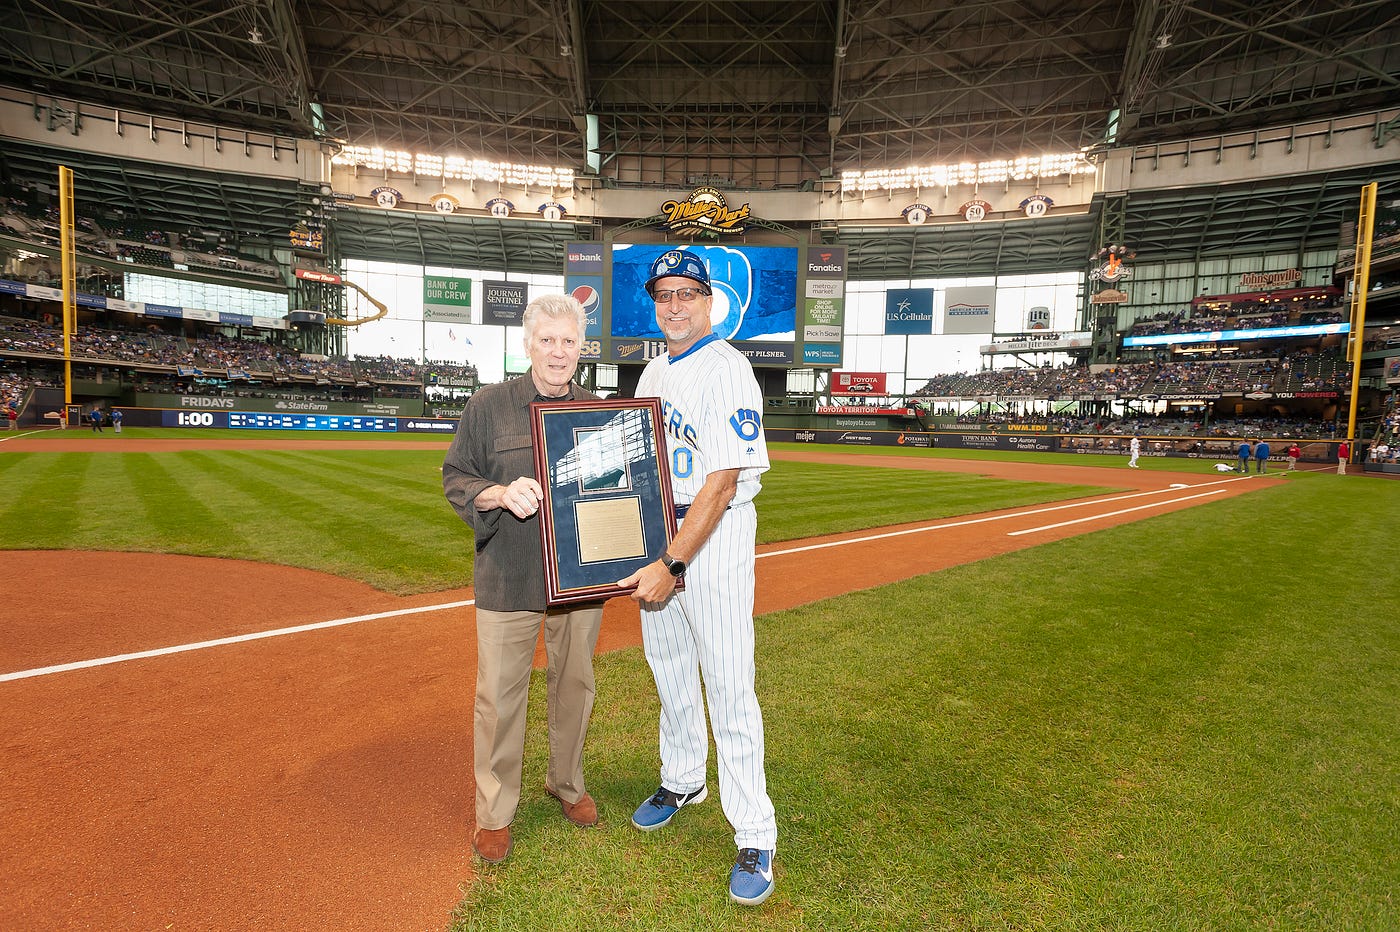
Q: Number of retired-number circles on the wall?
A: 7